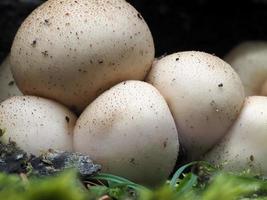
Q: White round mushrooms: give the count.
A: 7